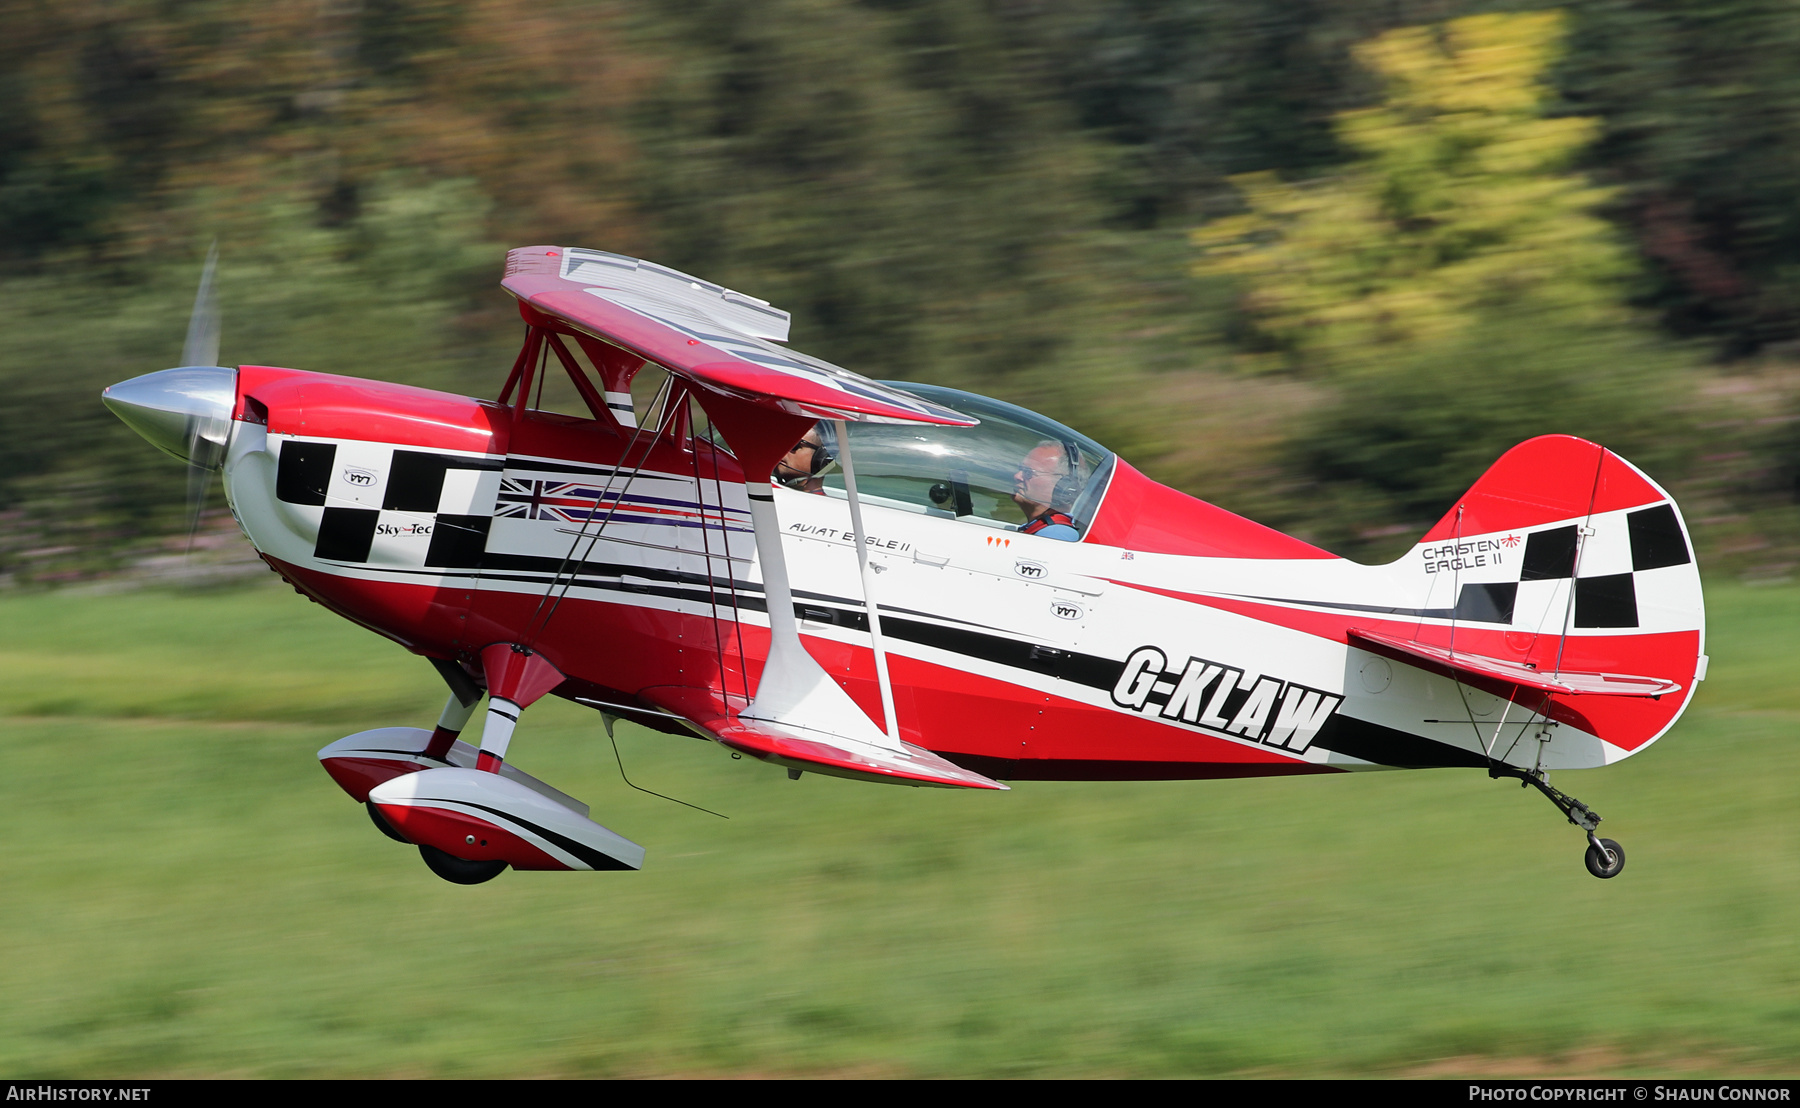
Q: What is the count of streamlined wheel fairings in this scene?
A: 2